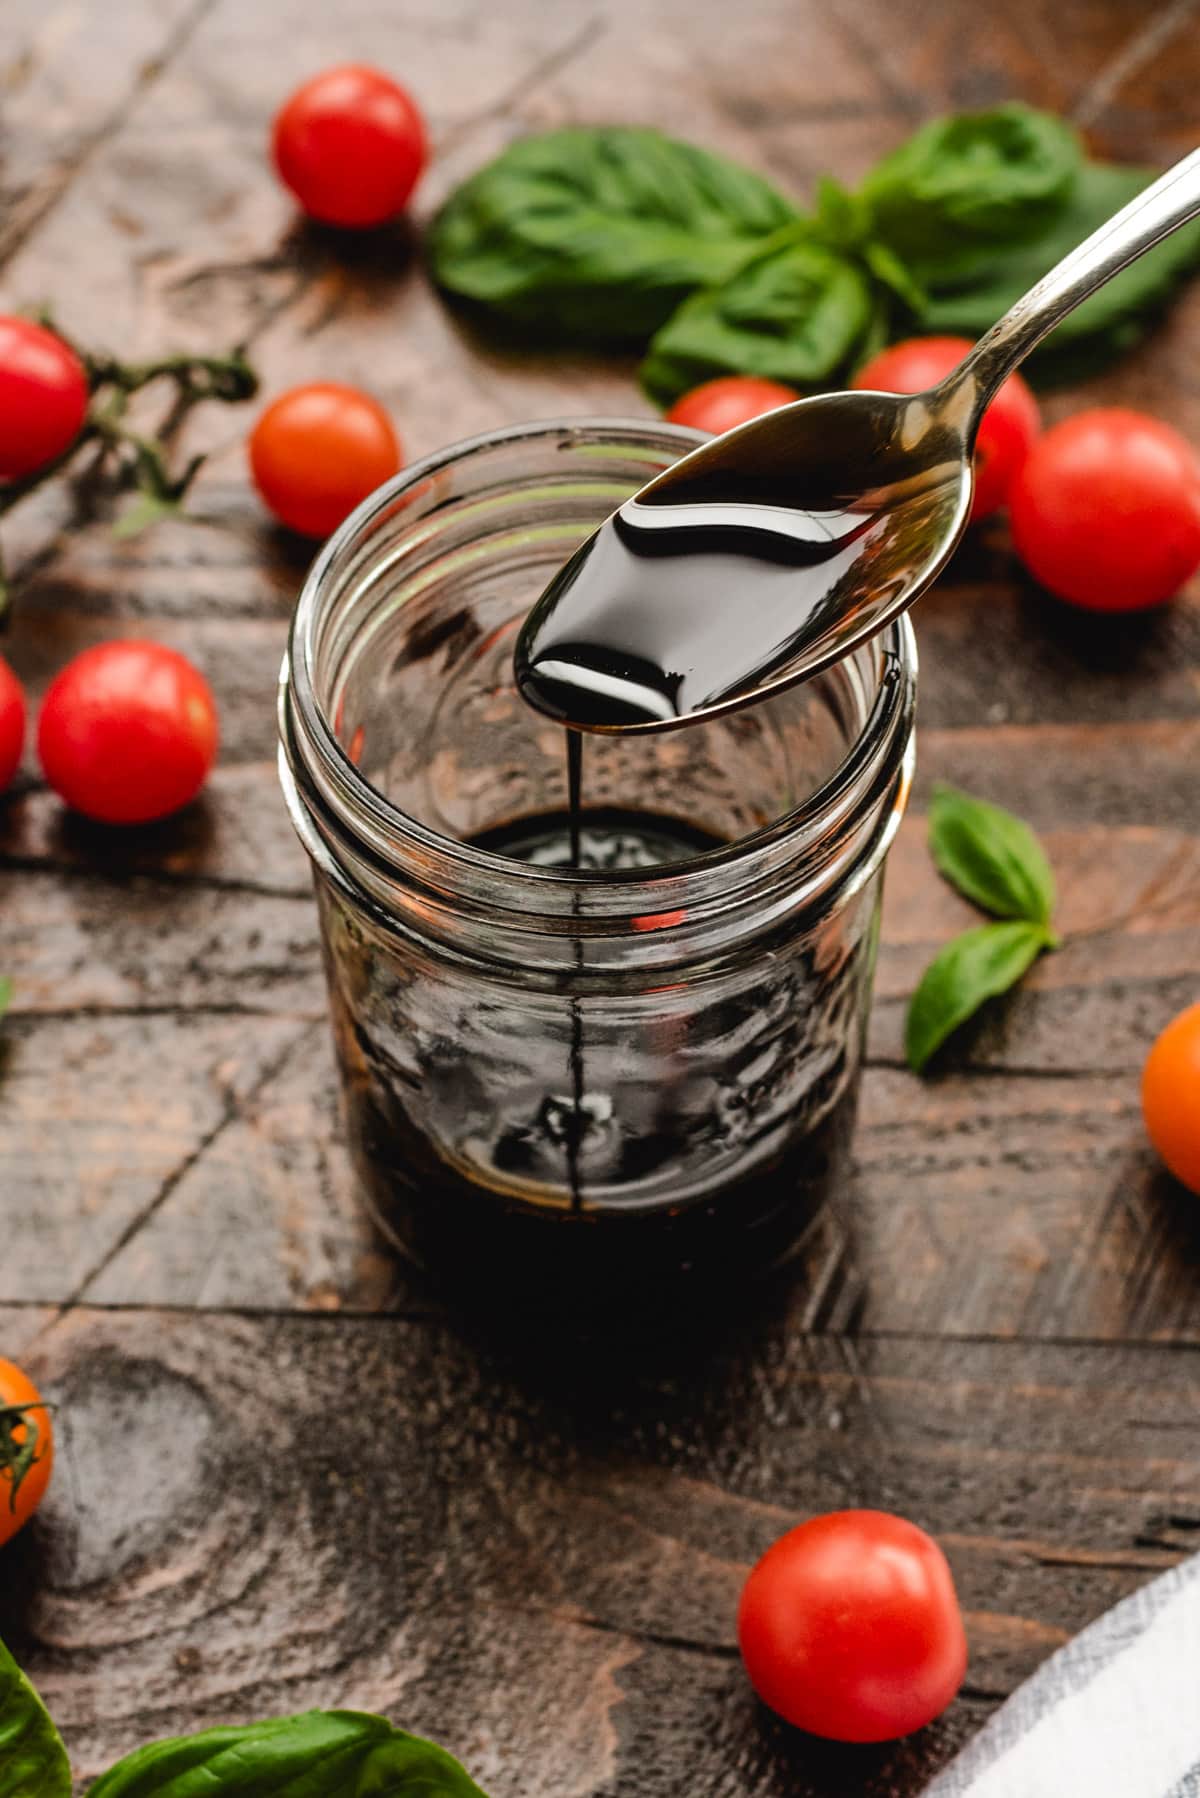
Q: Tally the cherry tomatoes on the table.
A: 11